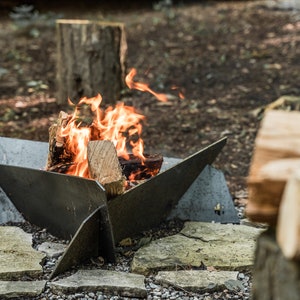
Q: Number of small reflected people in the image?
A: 0